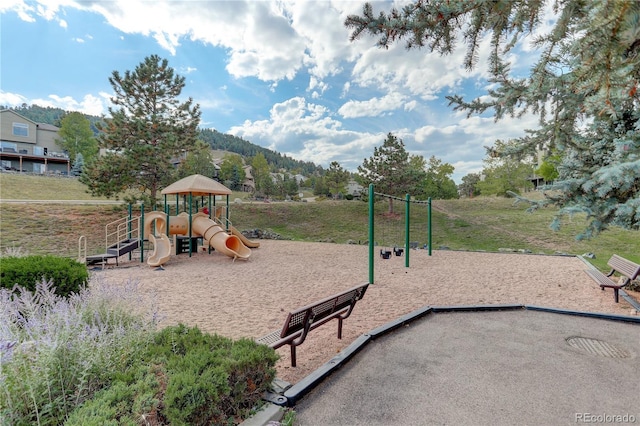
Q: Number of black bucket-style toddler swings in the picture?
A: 2